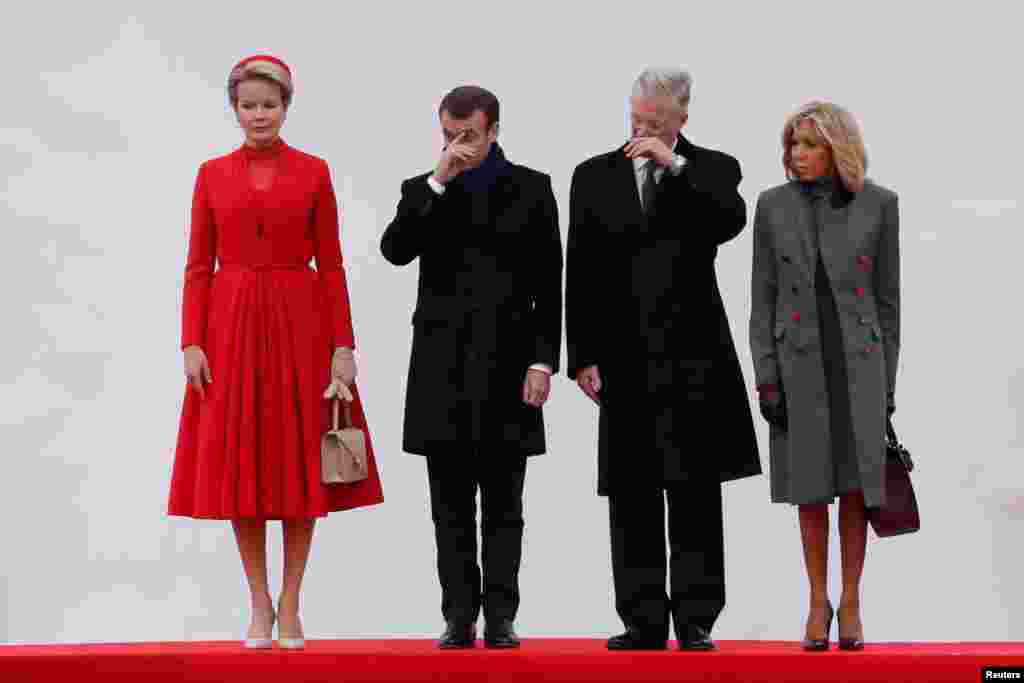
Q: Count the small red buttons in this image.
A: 3